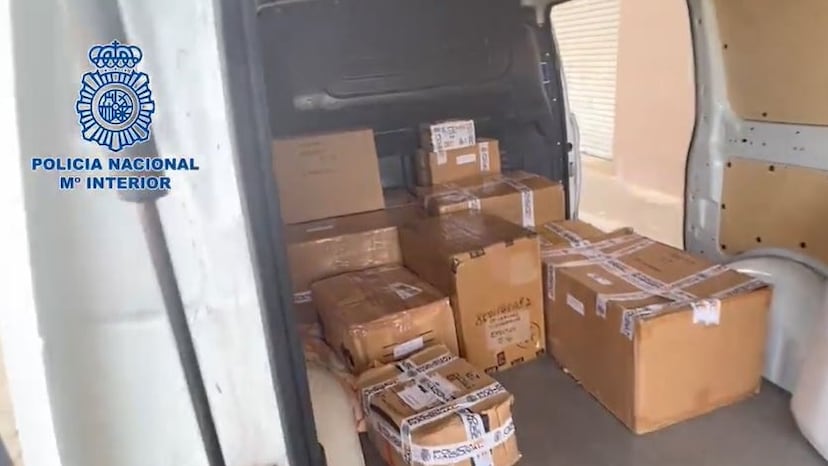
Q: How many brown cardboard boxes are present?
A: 10